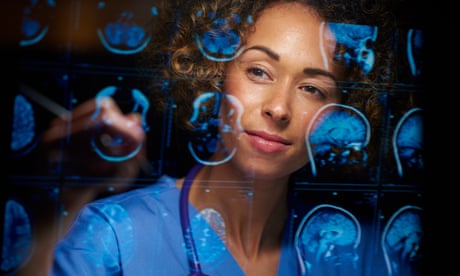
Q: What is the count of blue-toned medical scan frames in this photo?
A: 15